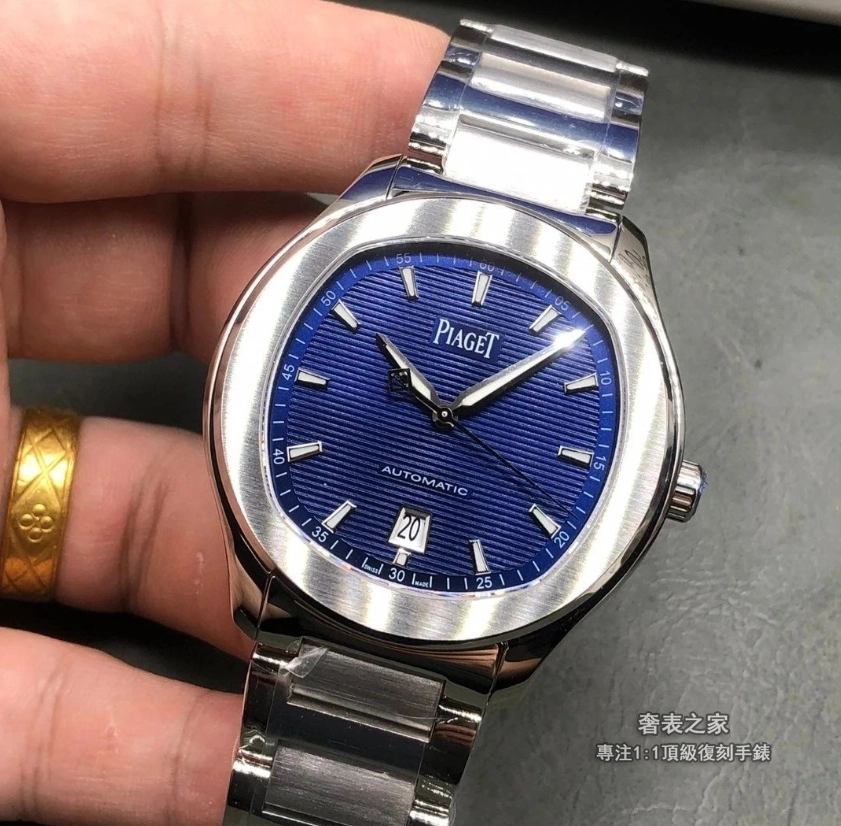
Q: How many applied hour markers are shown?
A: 12